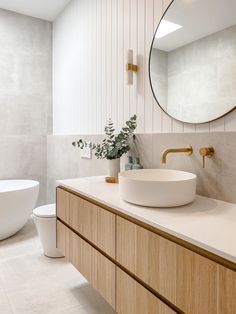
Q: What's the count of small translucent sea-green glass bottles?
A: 2